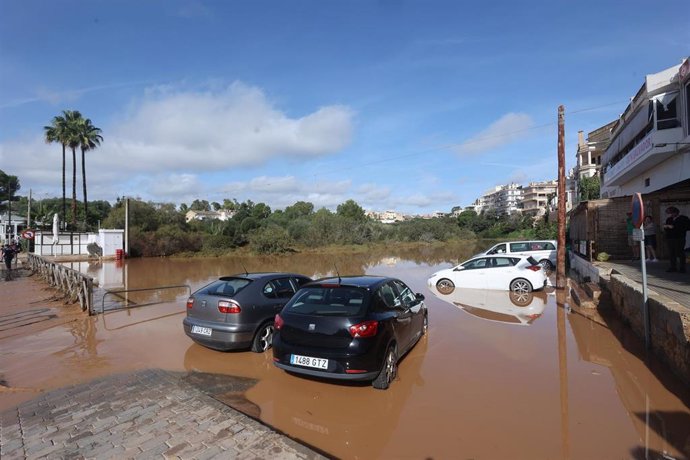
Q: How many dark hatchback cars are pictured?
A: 2